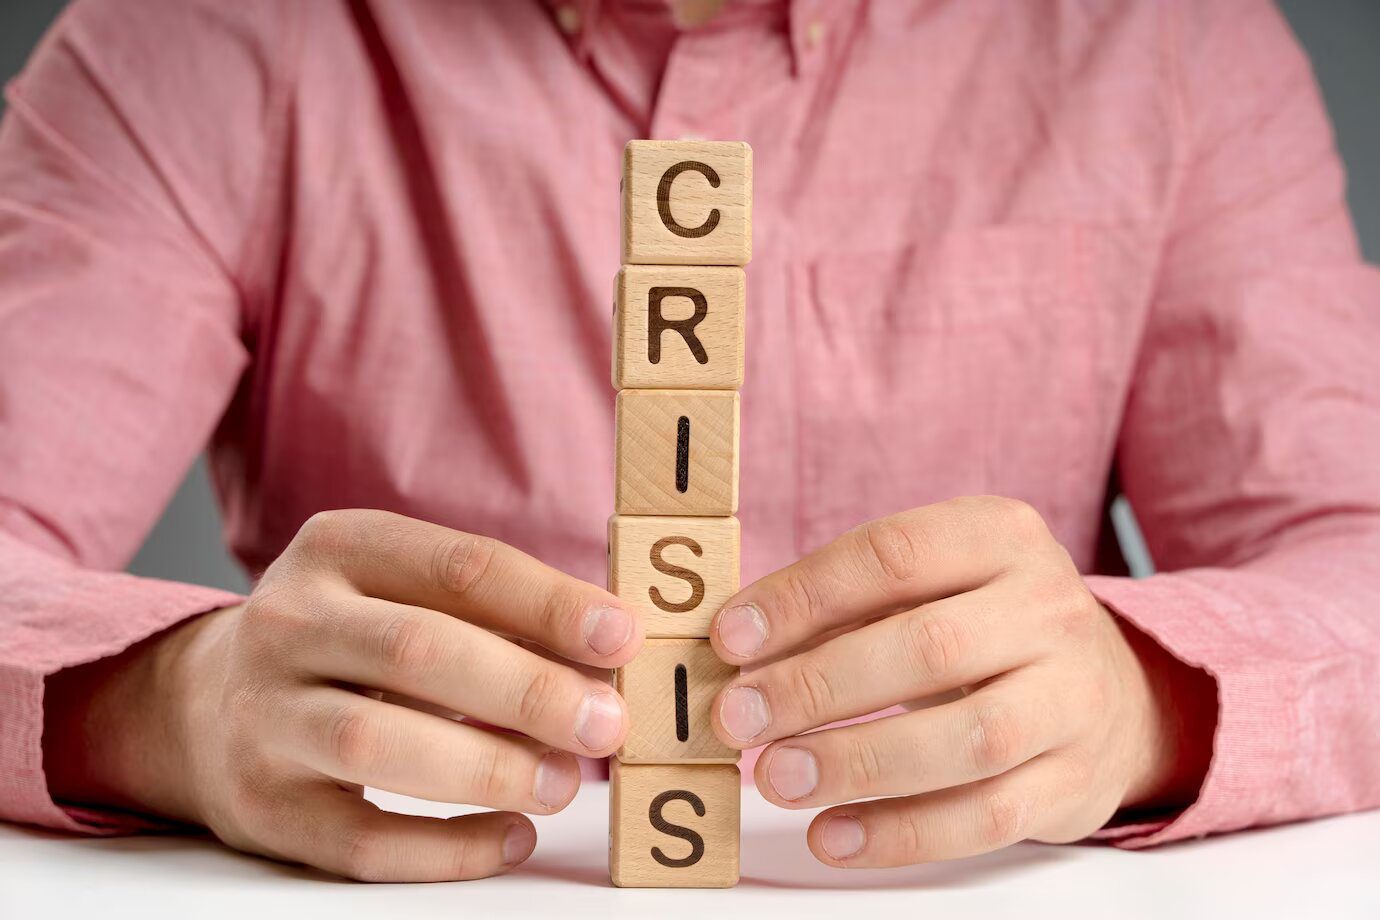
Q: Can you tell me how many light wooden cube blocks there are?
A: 6